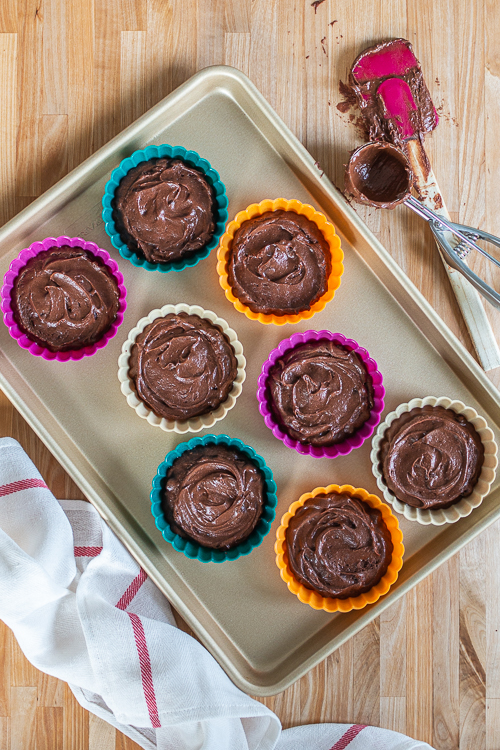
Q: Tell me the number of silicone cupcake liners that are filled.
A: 8